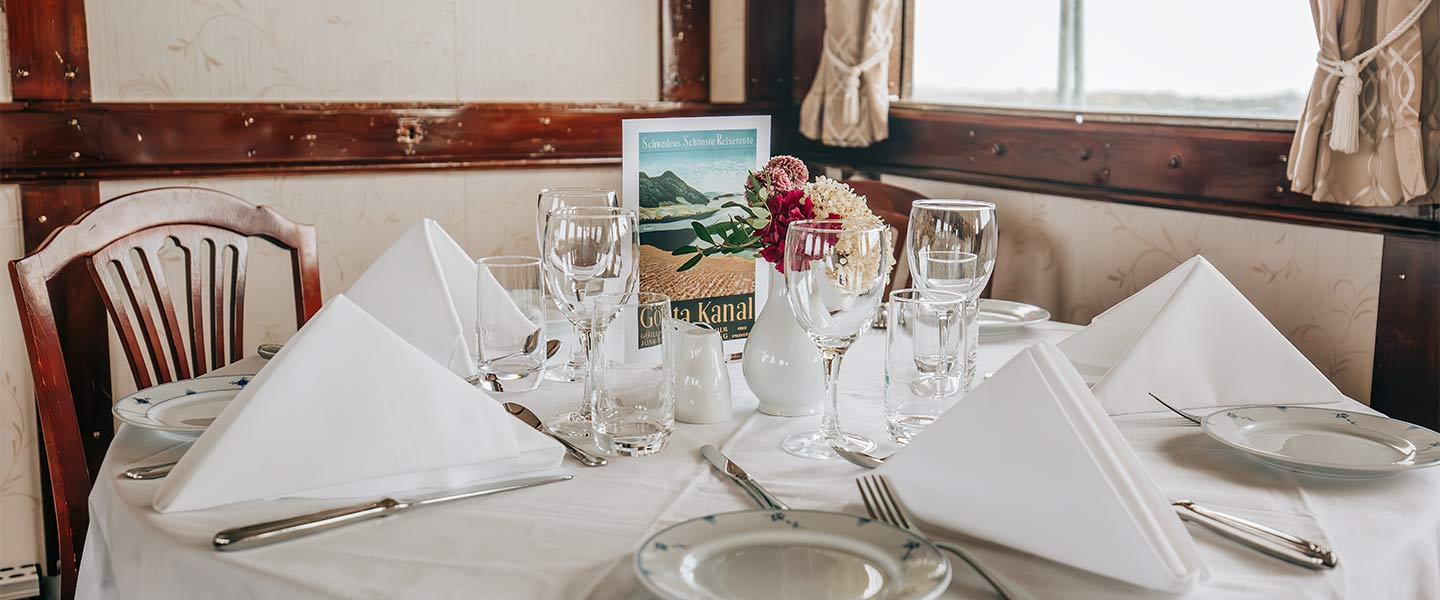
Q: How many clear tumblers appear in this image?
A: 4